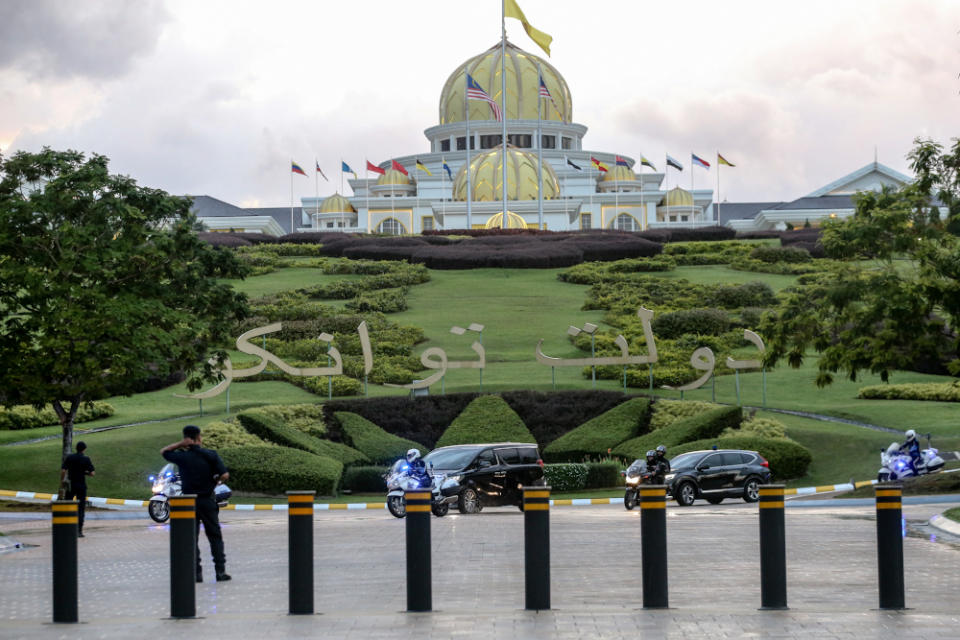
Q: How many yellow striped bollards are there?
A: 8